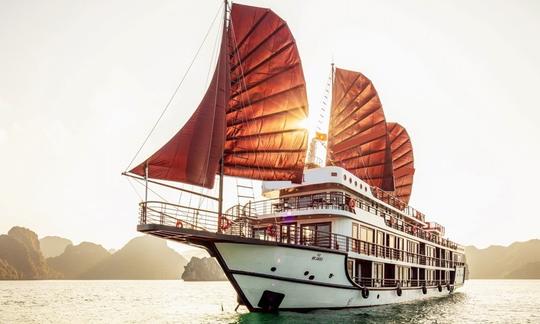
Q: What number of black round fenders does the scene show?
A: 5